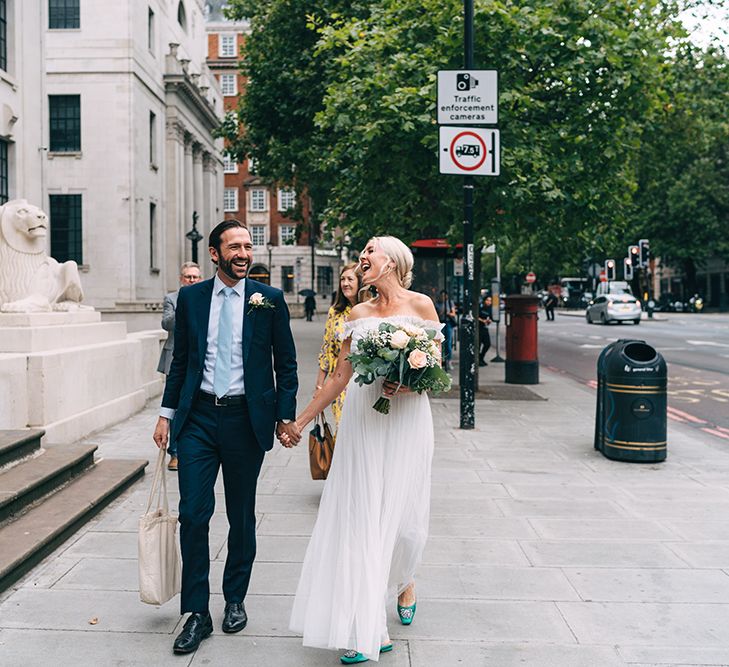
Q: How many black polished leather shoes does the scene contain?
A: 2